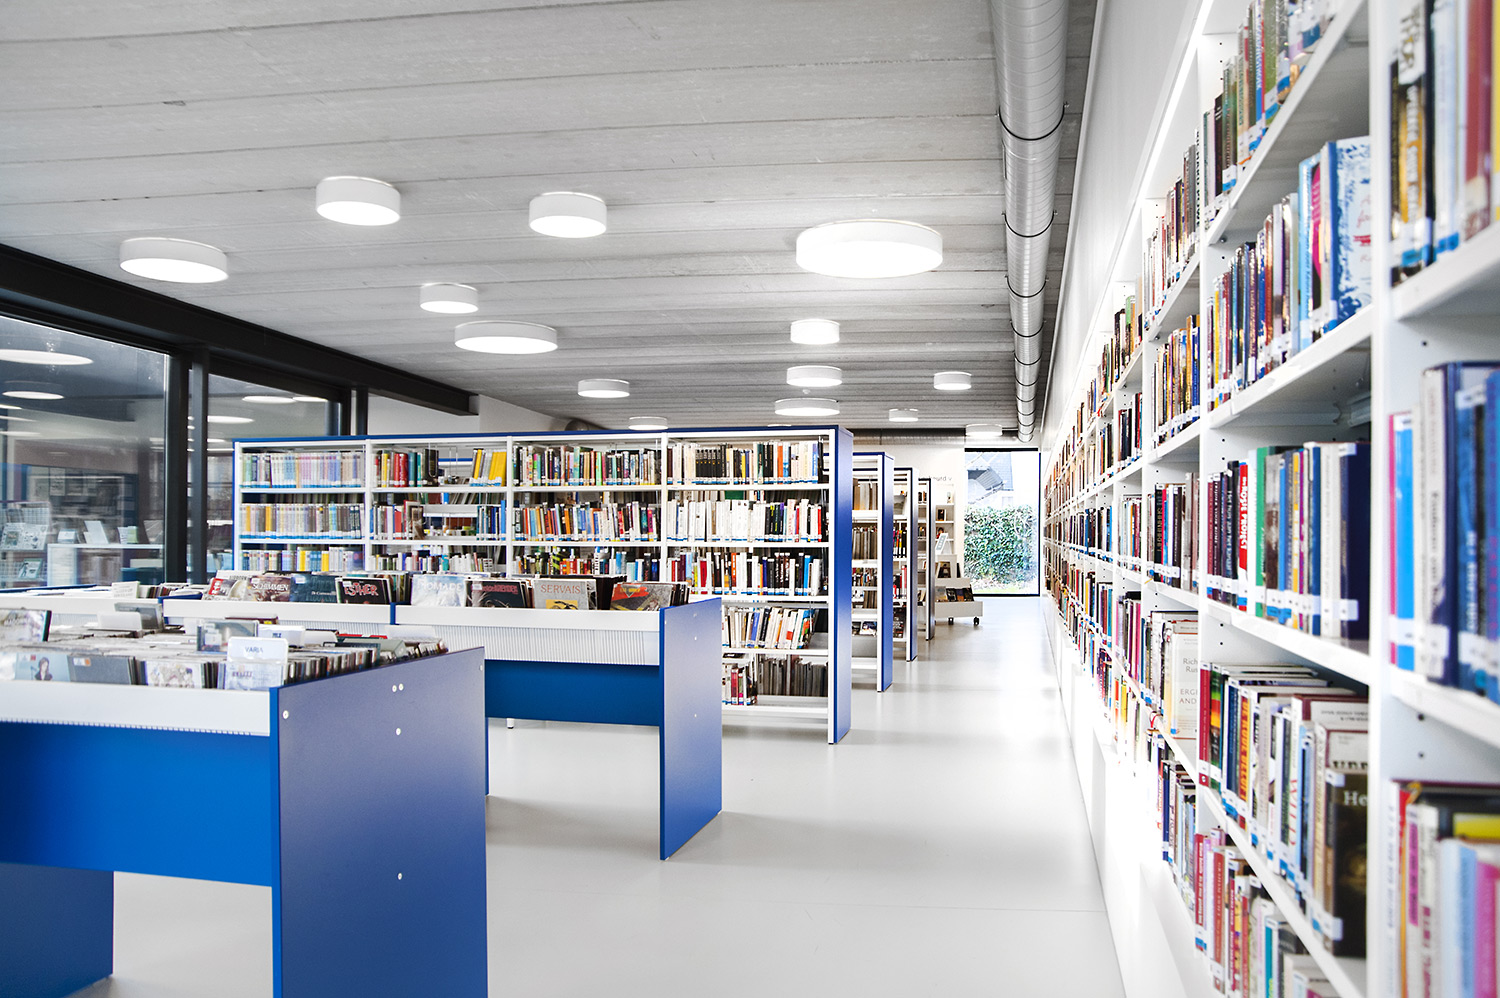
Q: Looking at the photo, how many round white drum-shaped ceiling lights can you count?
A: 14